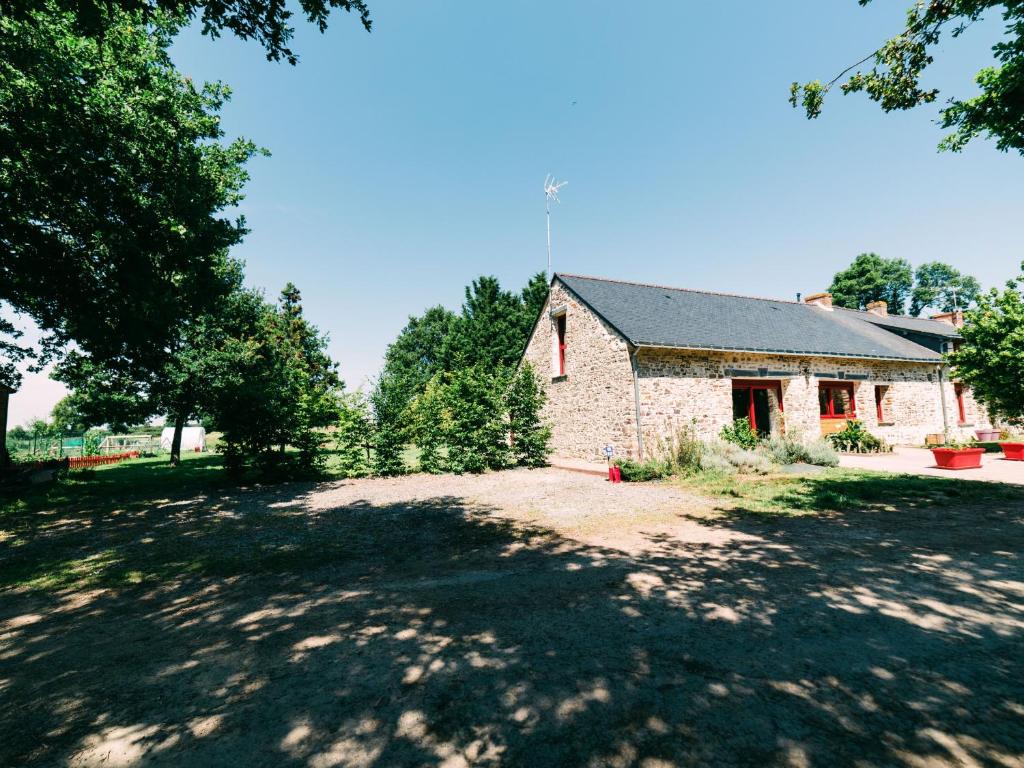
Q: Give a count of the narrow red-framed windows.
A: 3